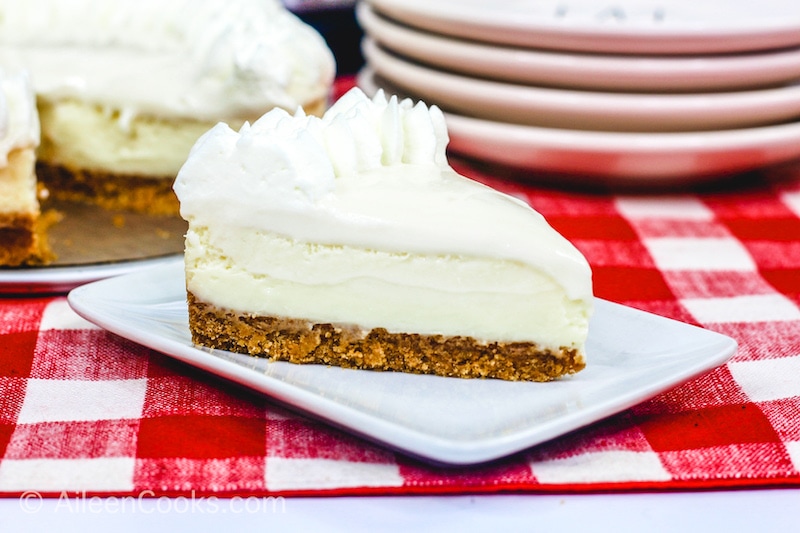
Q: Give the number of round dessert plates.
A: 4